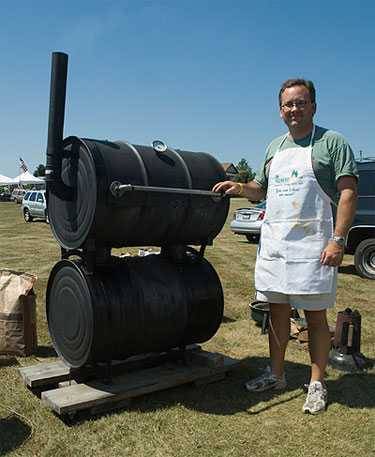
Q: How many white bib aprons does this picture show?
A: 1